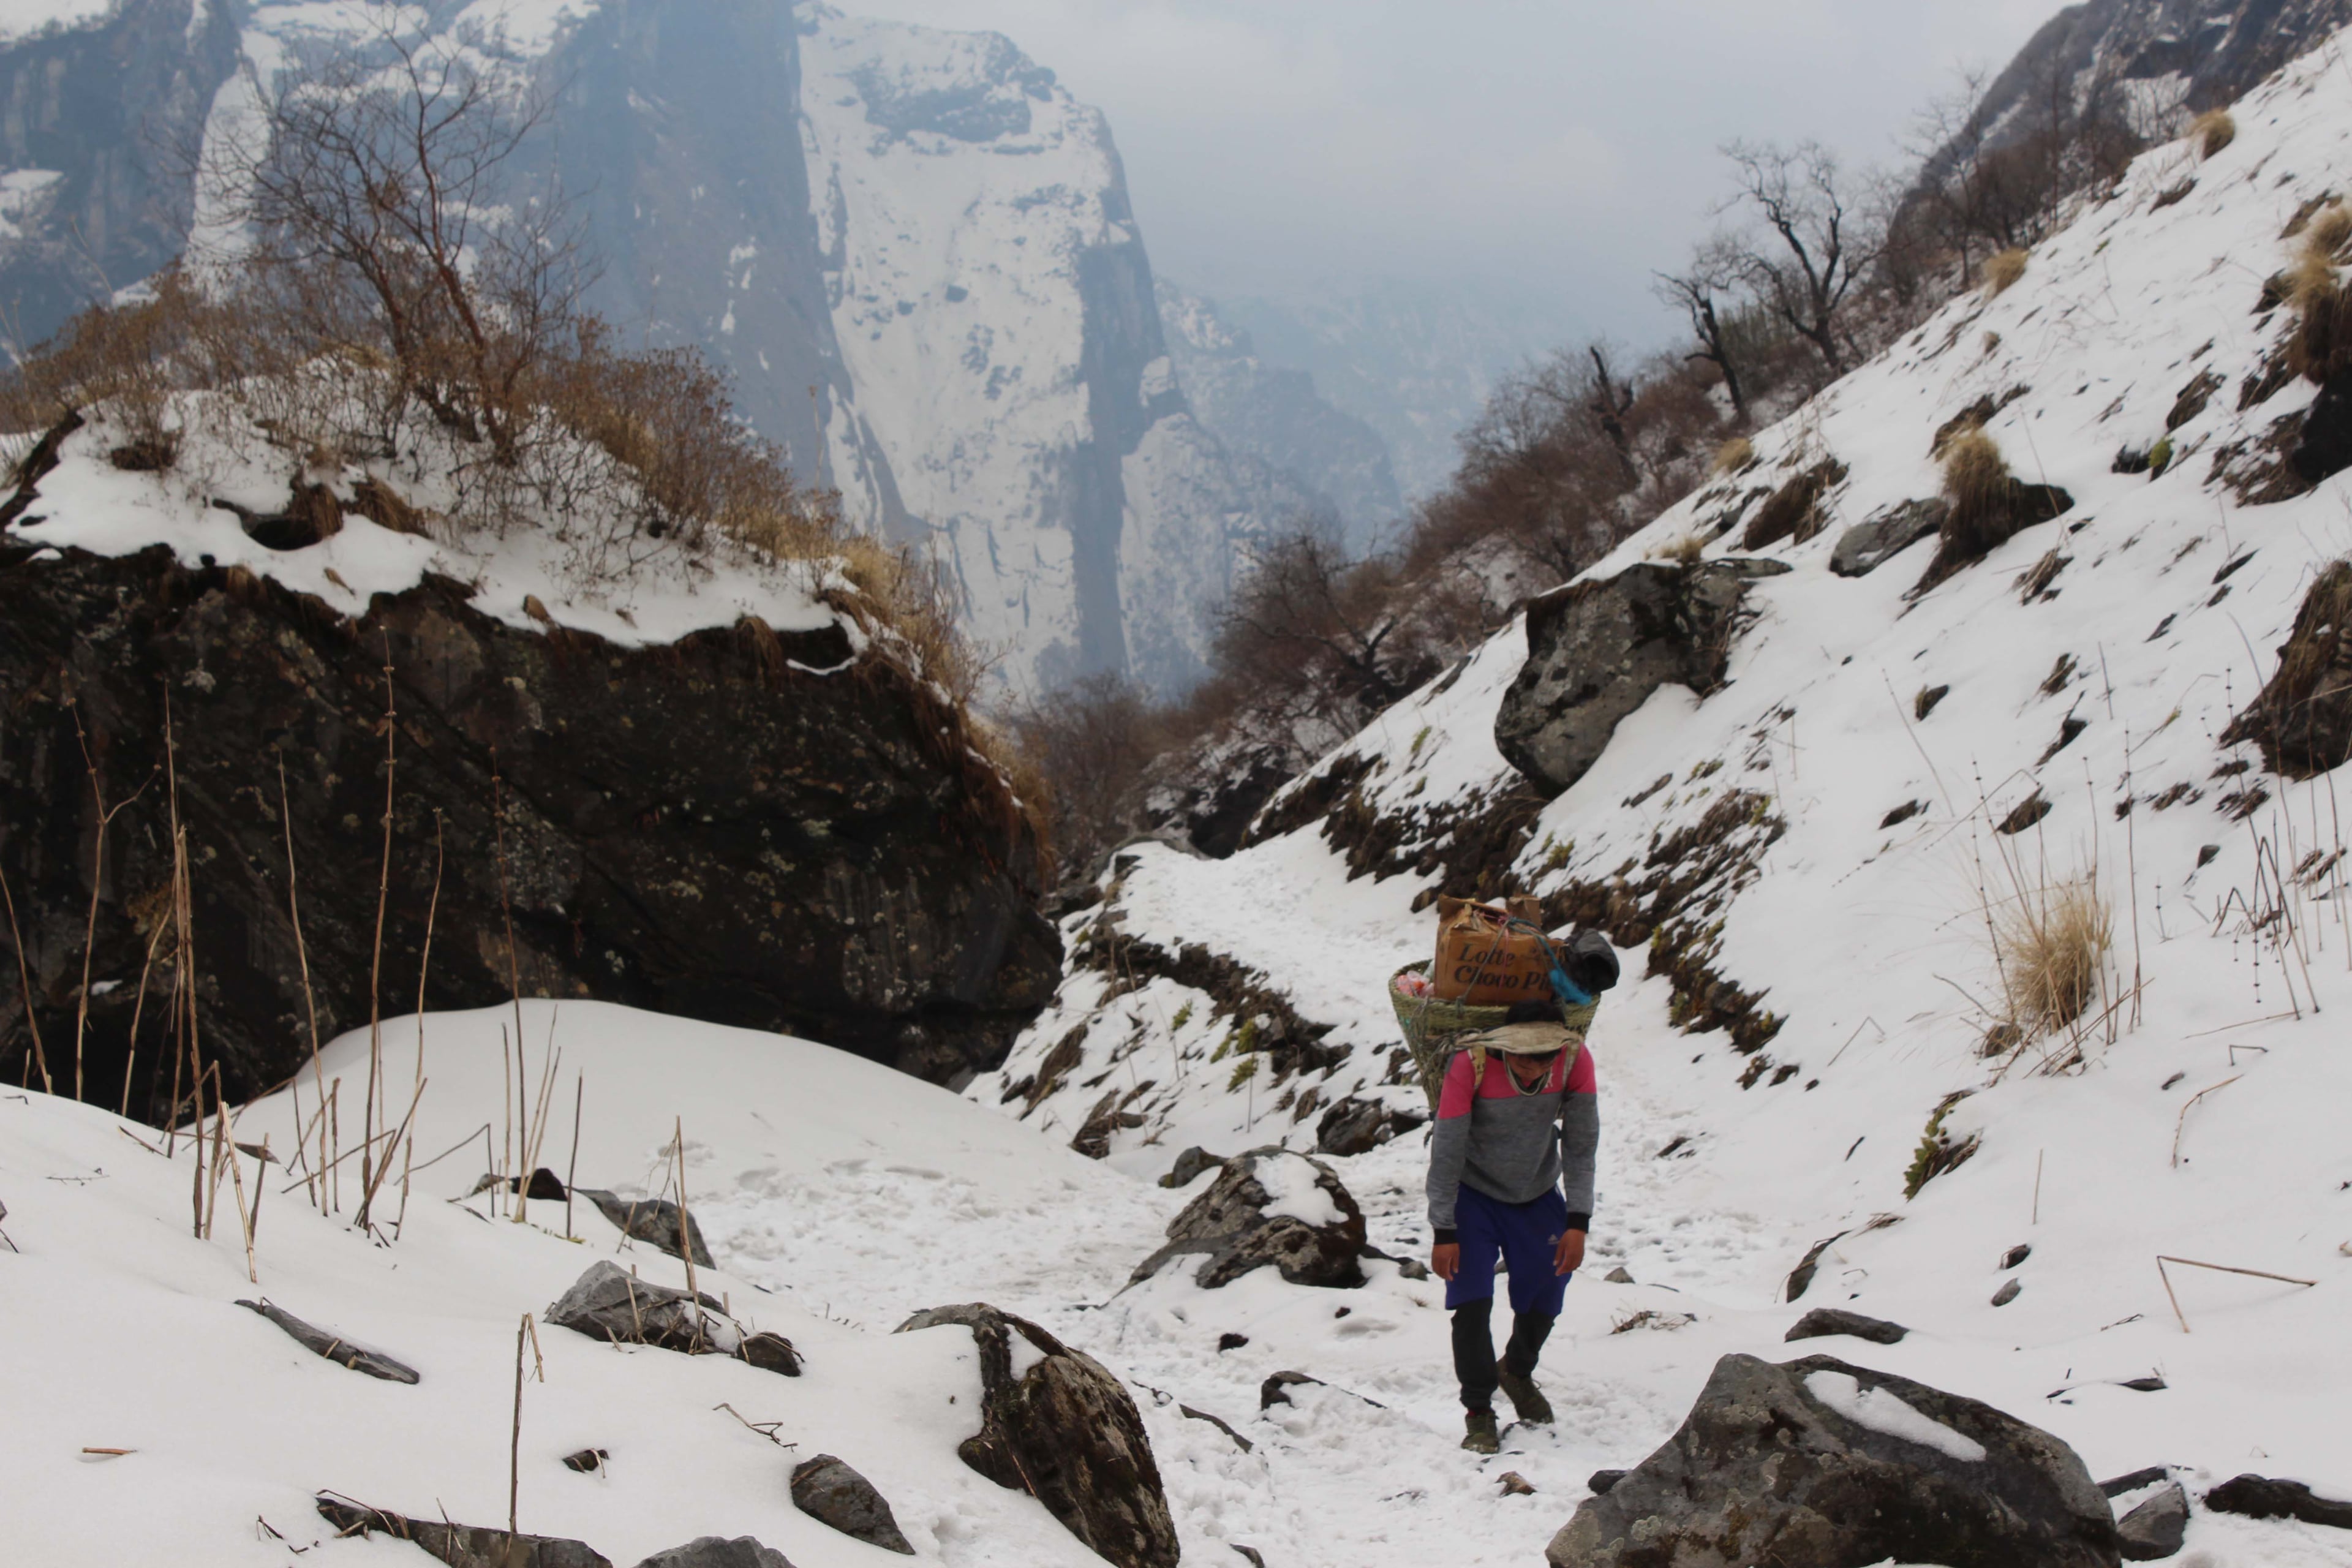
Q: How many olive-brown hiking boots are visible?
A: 2